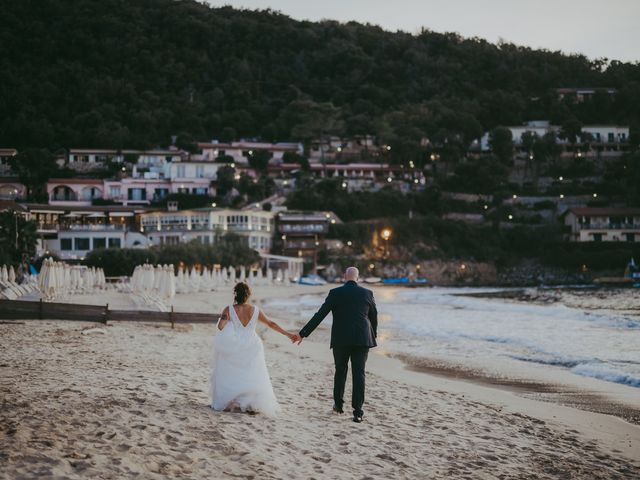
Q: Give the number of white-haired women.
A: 0